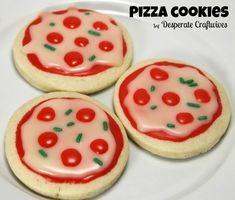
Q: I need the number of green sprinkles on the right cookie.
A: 8